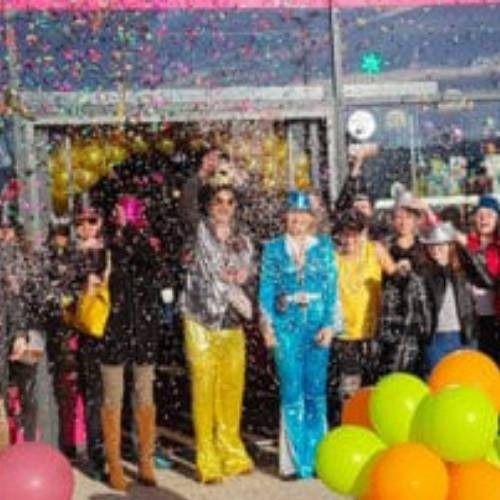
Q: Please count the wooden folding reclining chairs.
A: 0